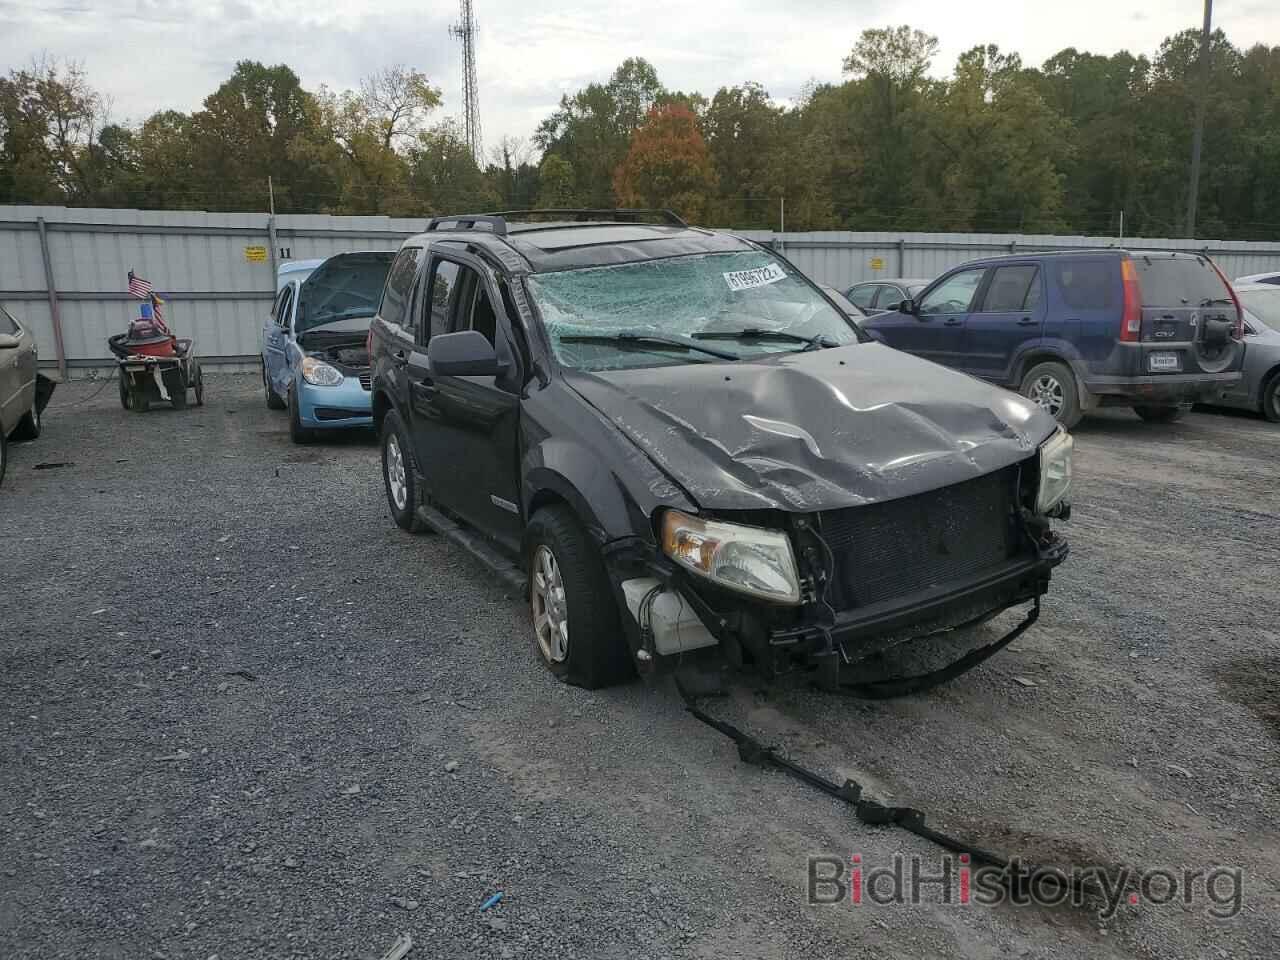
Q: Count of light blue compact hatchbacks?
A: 1